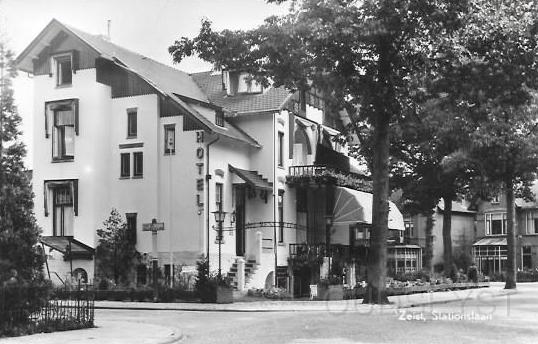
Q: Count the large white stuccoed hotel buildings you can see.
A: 1